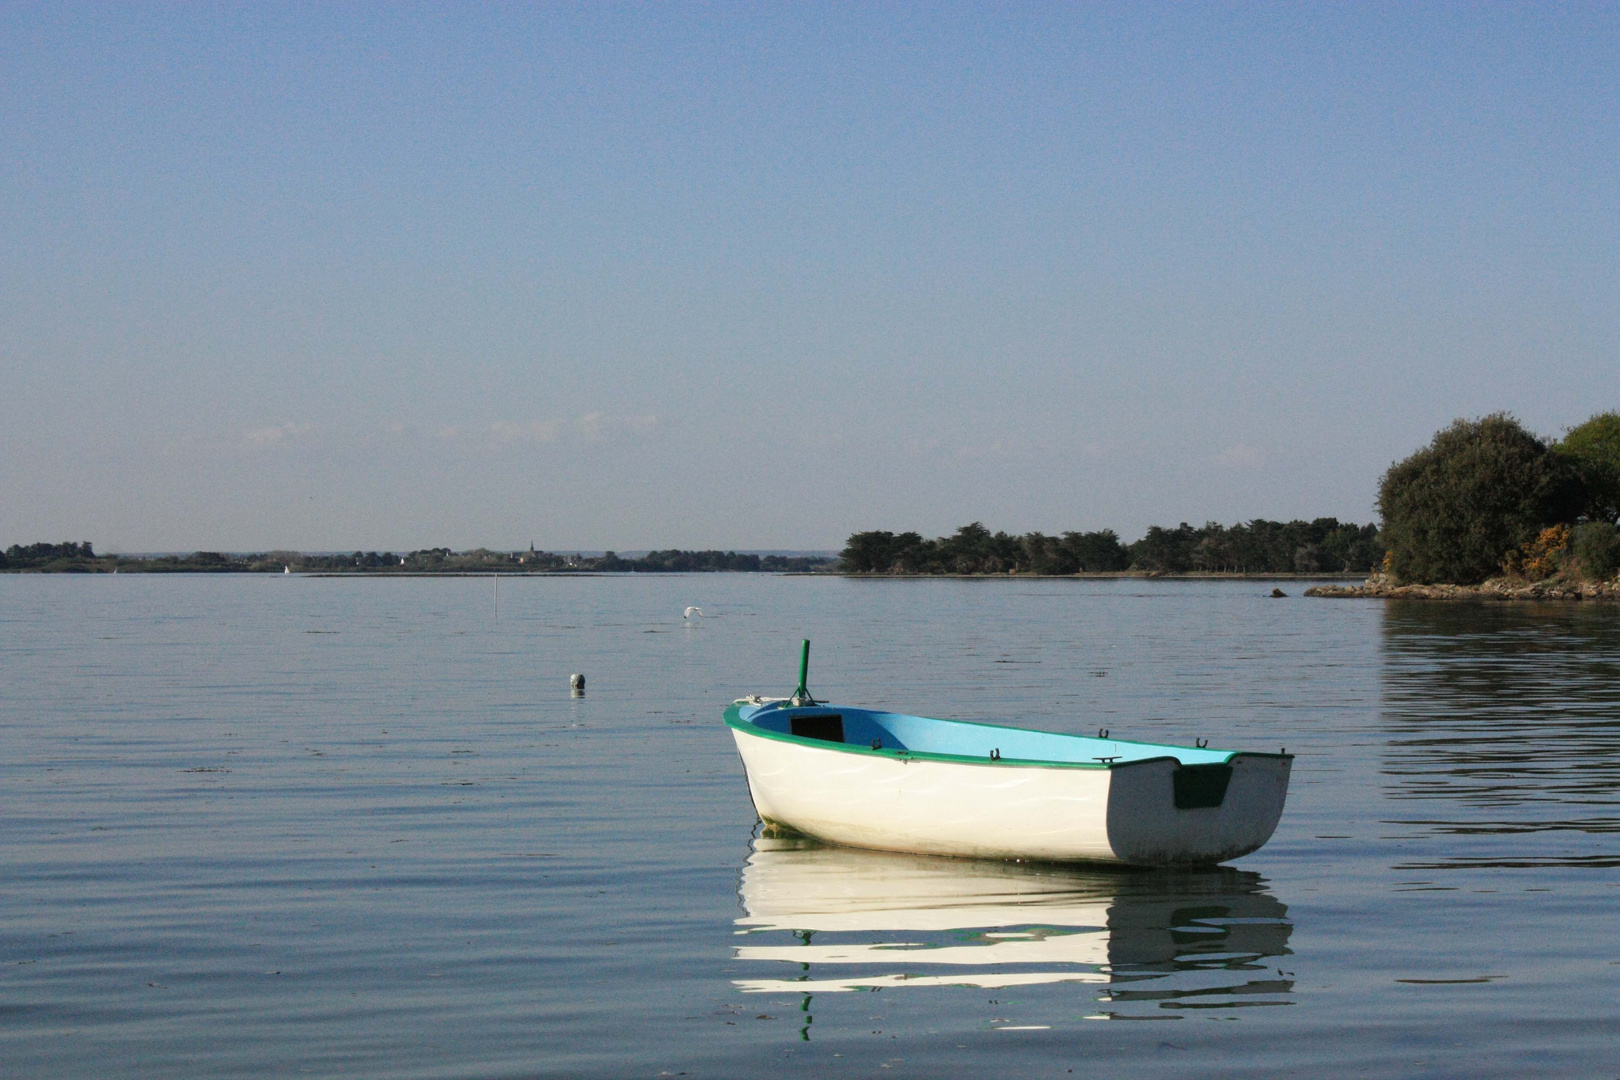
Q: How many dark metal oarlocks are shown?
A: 4